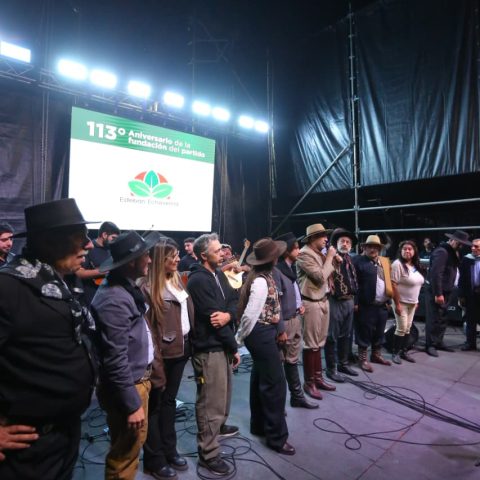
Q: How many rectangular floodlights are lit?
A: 9